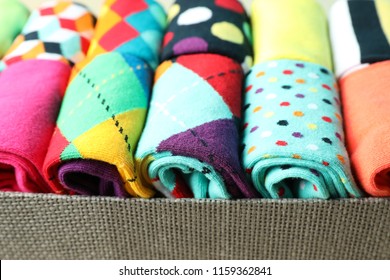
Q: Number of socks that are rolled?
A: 11